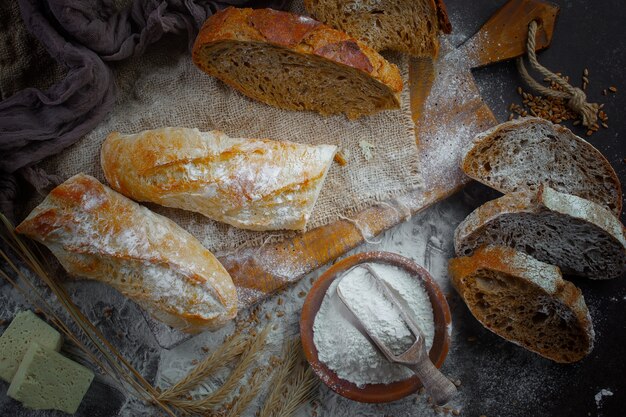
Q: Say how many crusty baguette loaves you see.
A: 2